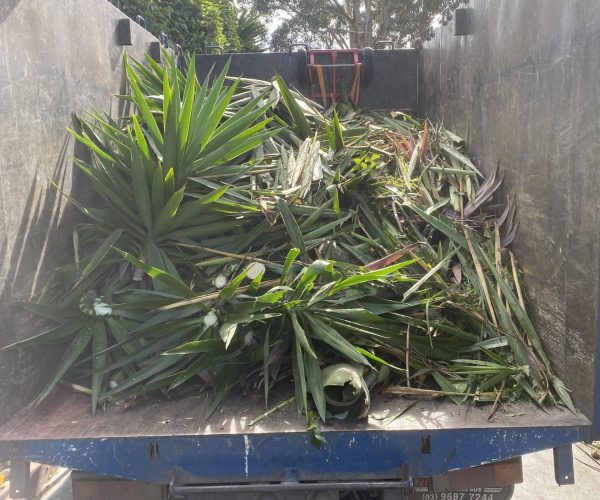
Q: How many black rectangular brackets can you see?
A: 3